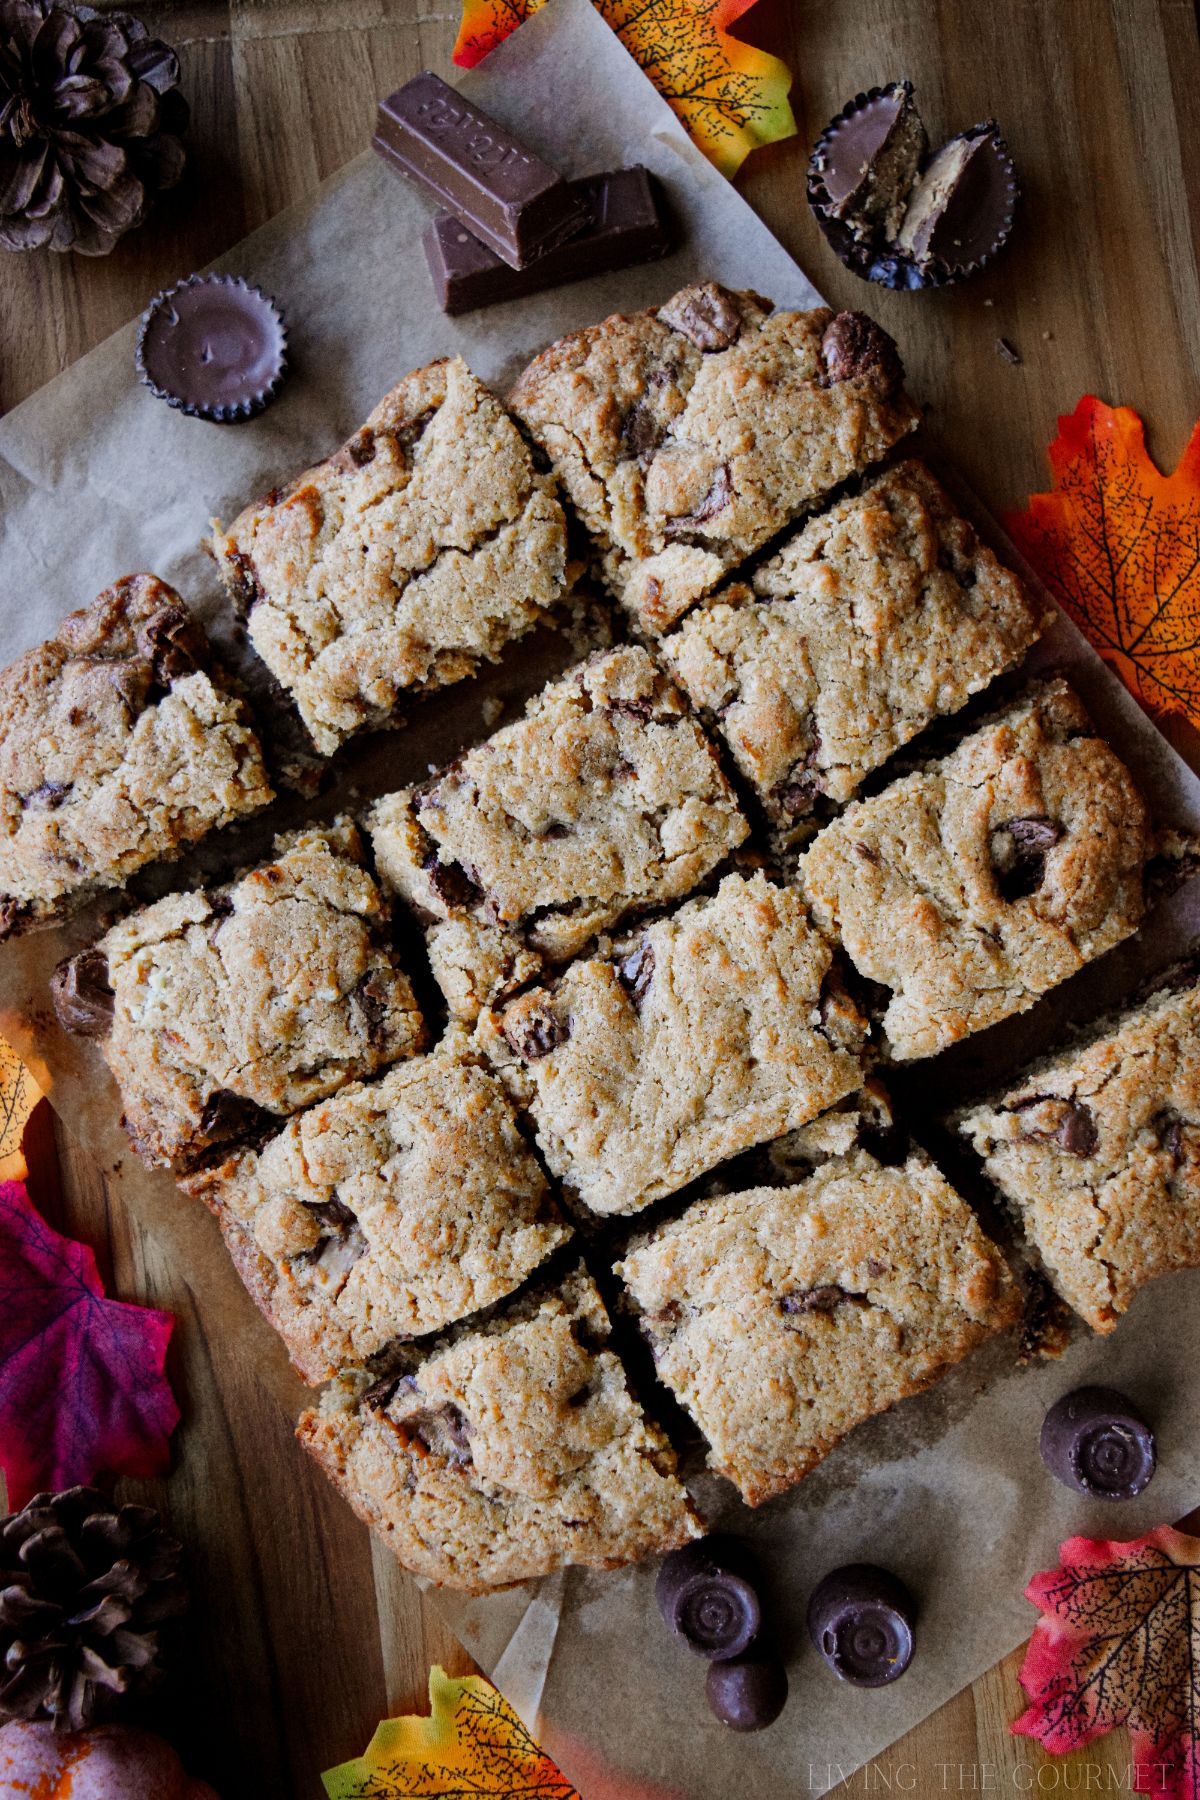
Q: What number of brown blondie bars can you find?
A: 12